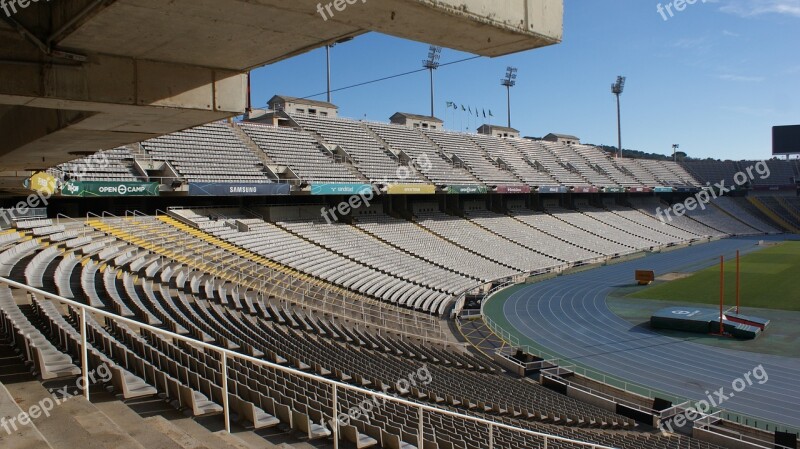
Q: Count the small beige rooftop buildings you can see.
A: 4